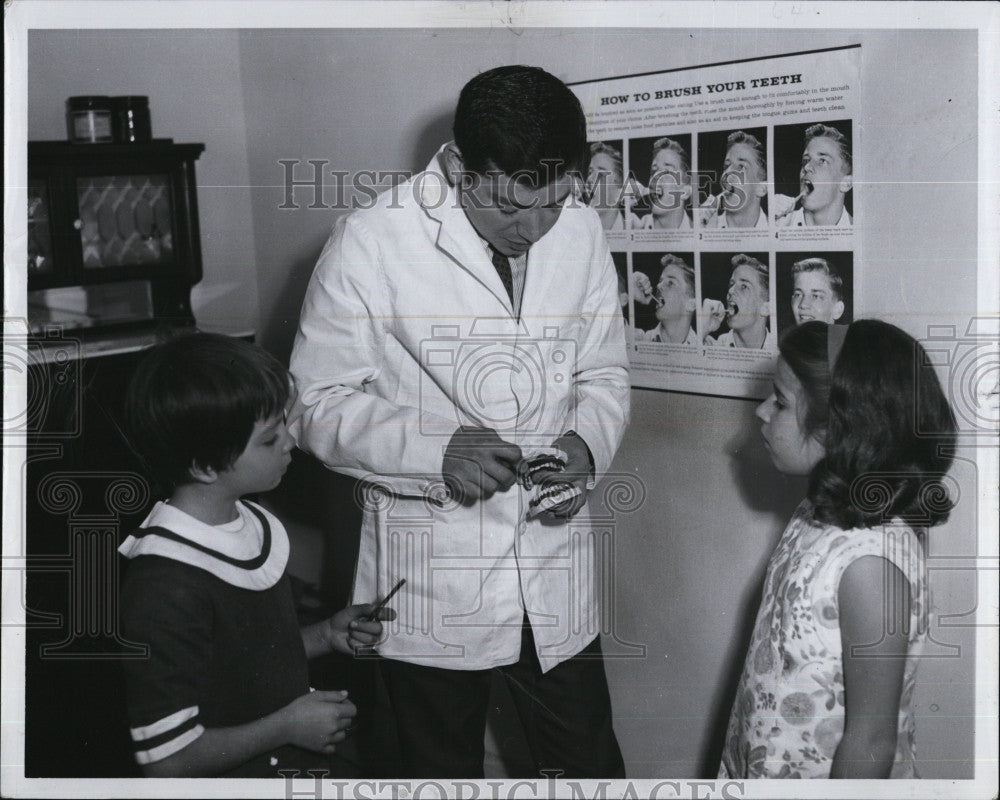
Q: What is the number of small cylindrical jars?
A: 2